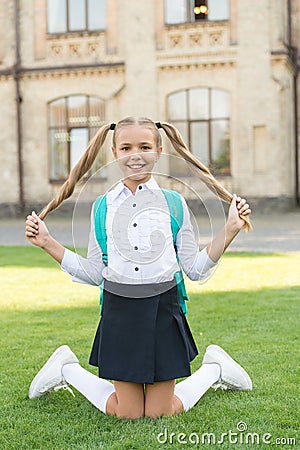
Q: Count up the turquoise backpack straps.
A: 2